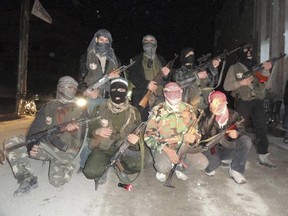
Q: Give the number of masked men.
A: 8